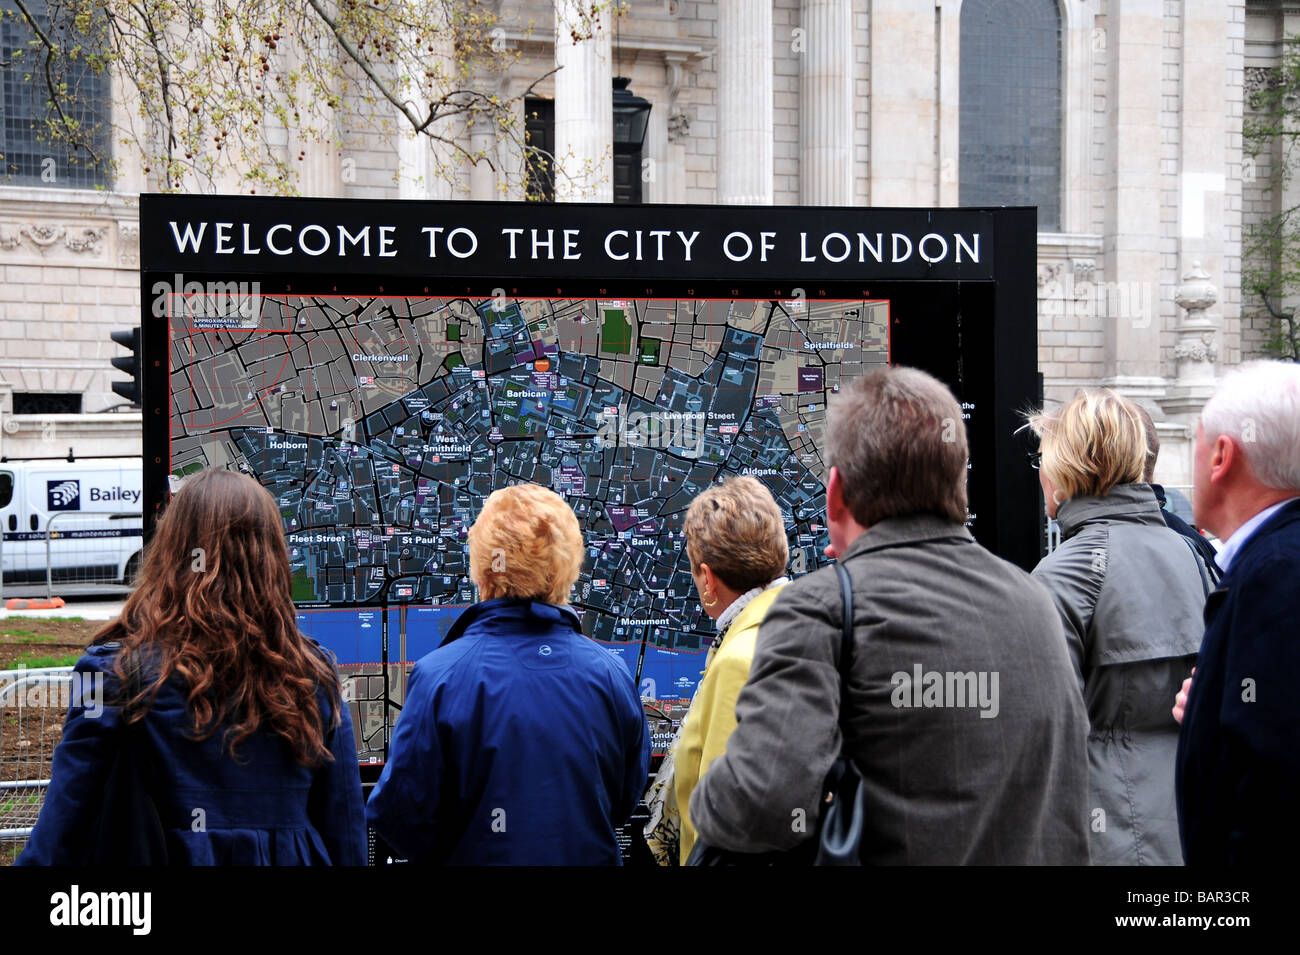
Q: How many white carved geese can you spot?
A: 0